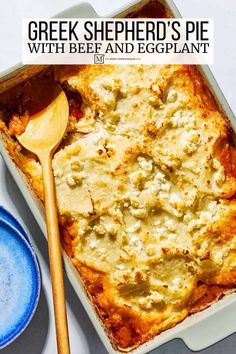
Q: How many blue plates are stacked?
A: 2